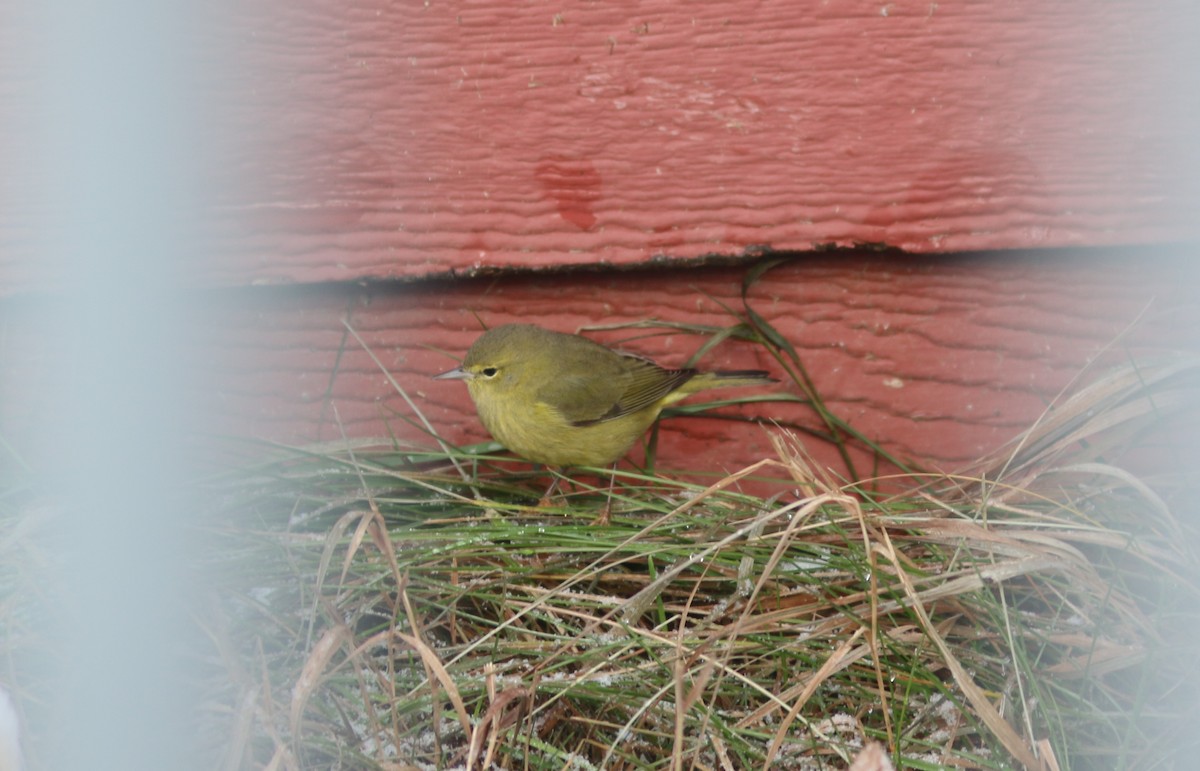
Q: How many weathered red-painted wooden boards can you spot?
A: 2